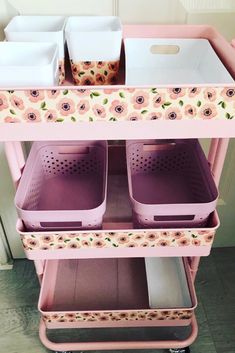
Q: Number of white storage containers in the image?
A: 5